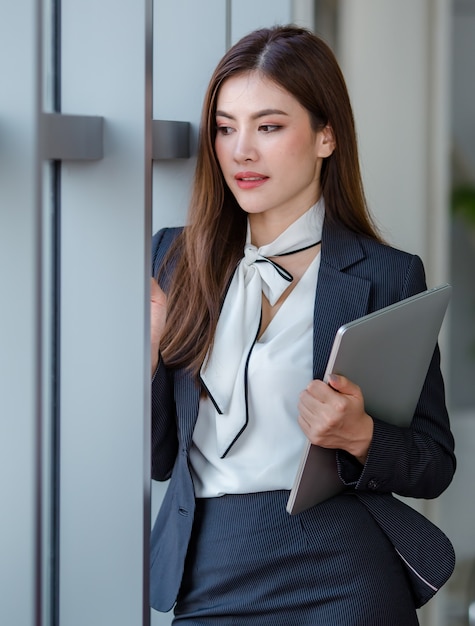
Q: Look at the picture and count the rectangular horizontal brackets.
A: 2